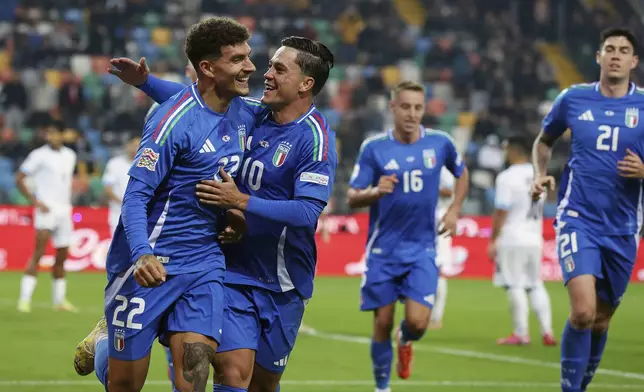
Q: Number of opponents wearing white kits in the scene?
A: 4